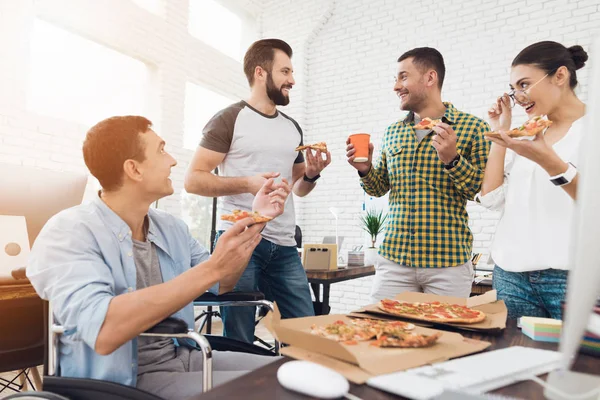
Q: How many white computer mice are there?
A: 1